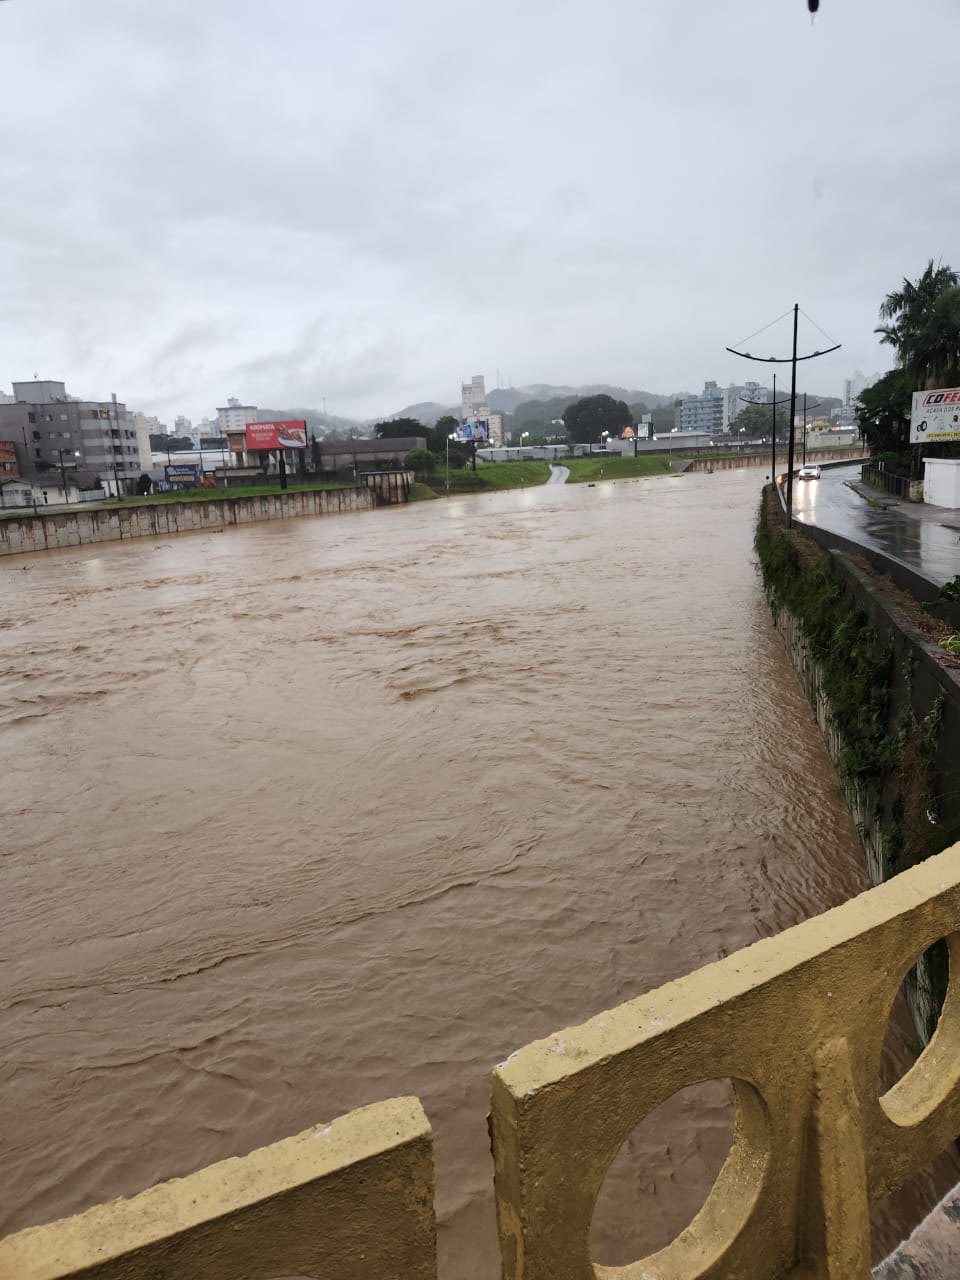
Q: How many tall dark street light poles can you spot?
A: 3